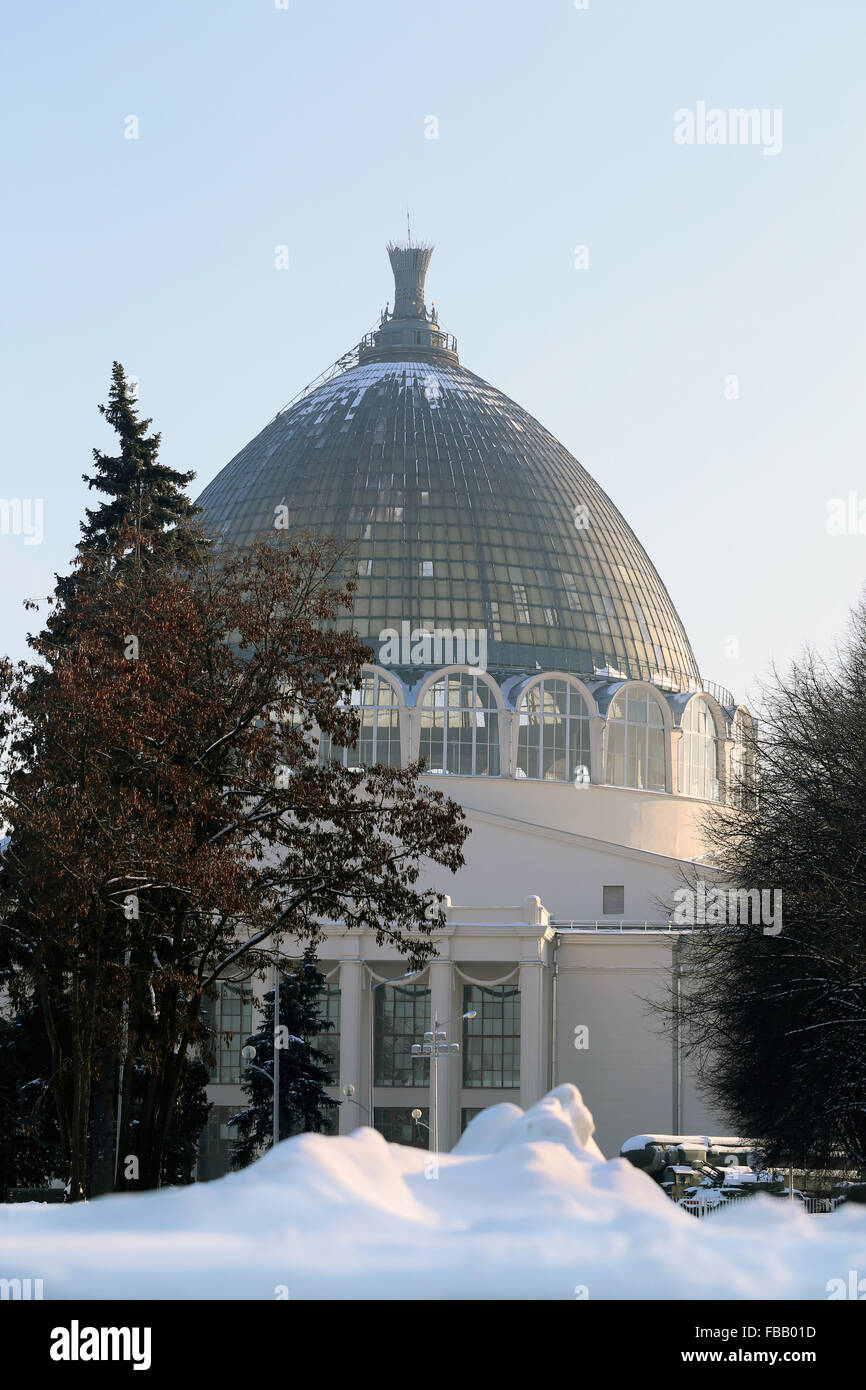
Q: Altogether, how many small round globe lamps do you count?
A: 3